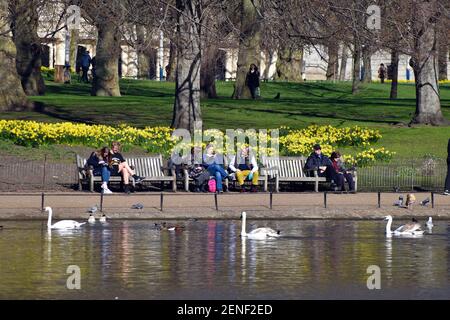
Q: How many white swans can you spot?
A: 3